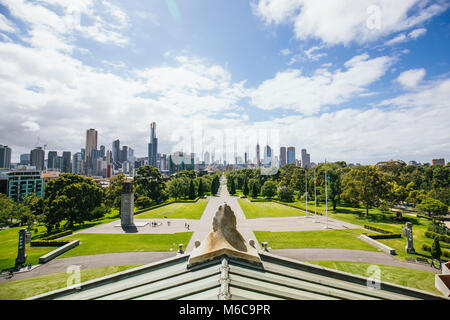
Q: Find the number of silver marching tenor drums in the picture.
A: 0